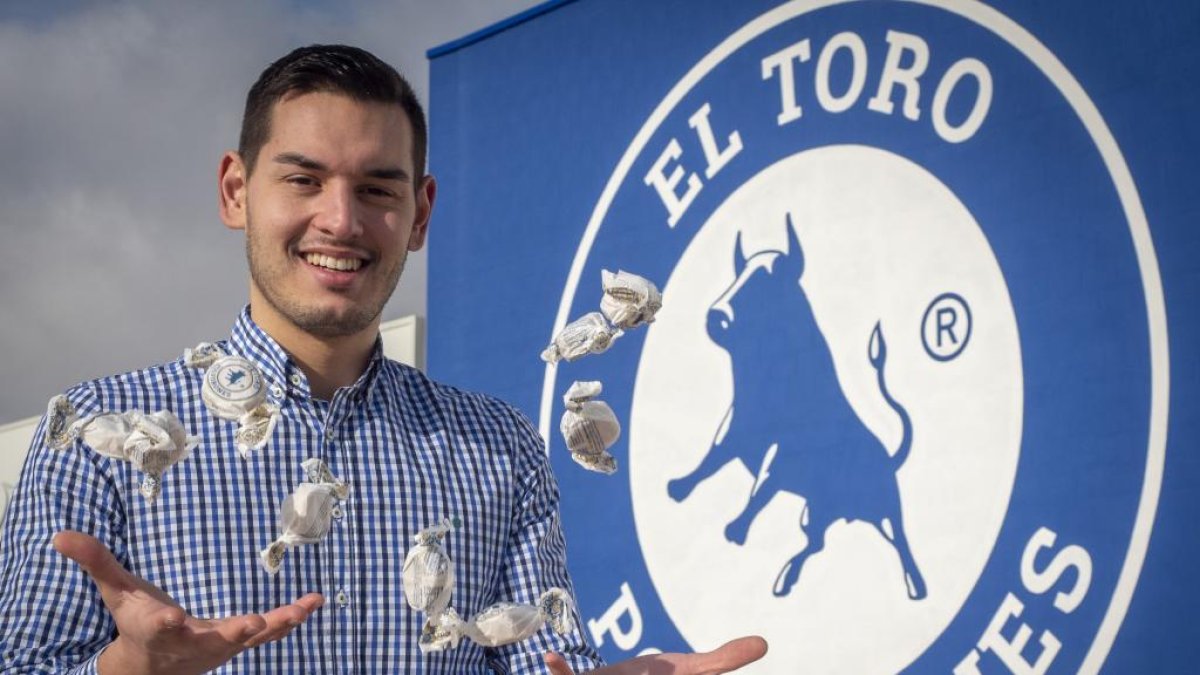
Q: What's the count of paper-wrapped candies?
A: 9